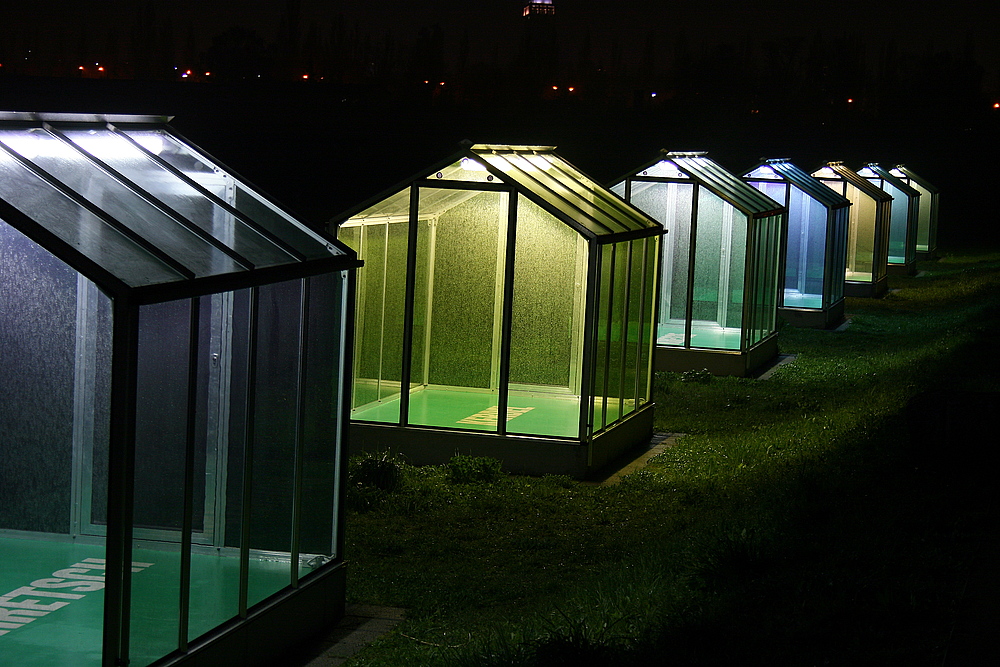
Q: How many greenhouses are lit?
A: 7